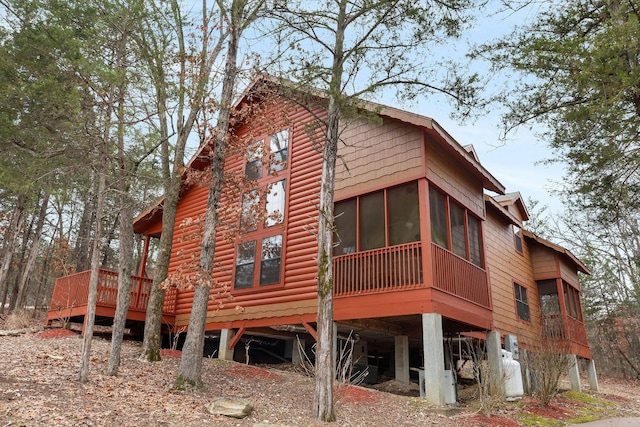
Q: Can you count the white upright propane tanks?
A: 1